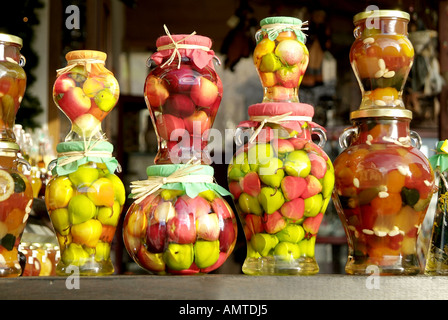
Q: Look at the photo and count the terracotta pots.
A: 0